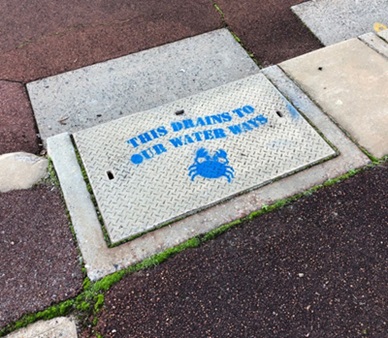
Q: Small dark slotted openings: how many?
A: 3